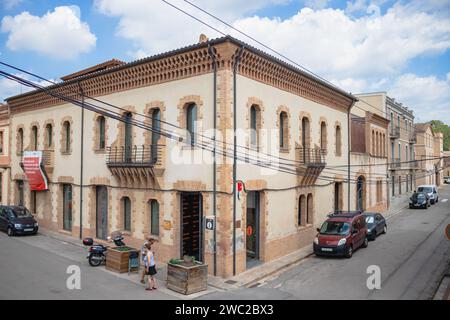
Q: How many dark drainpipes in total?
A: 4